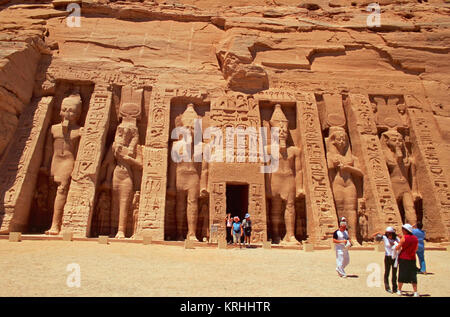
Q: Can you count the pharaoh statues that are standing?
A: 6